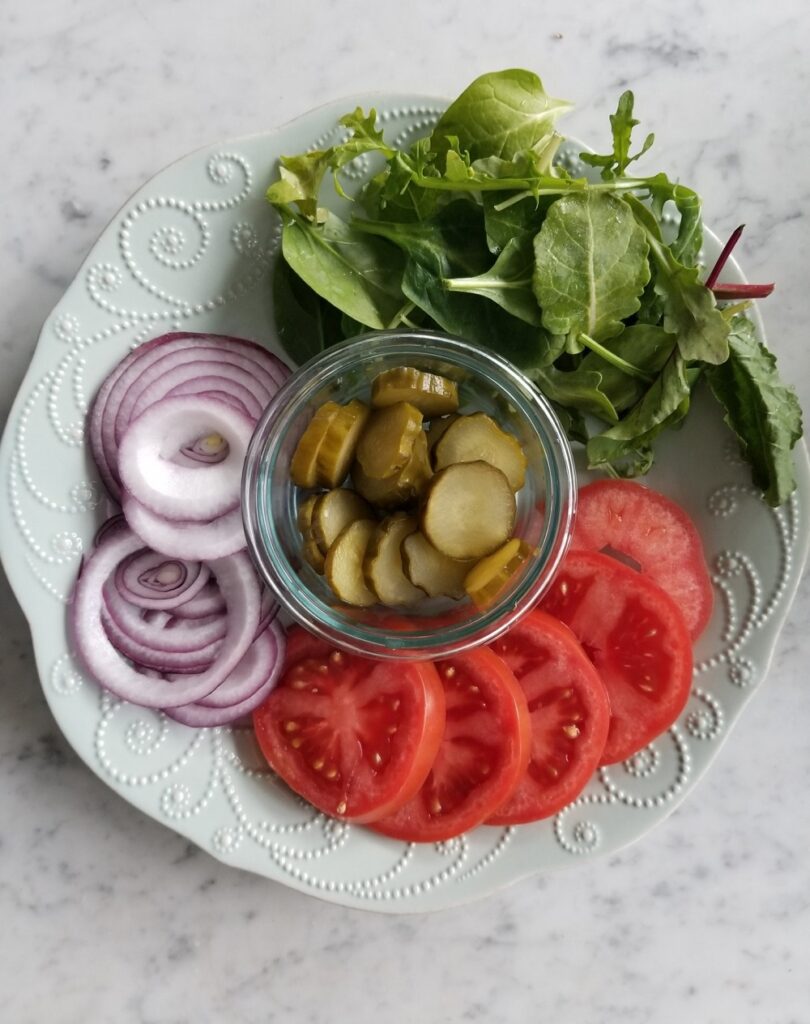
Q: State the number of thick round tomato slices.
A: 5